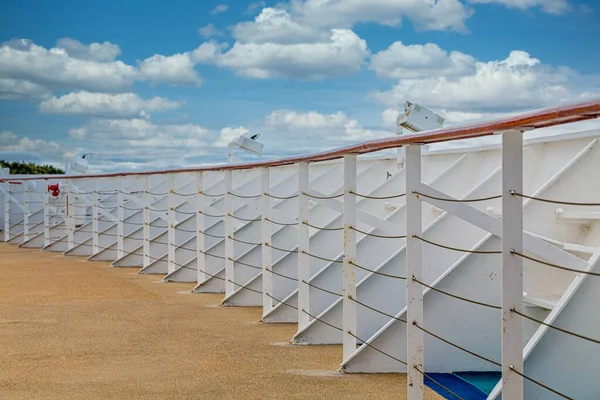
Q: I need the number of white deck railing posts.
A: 15